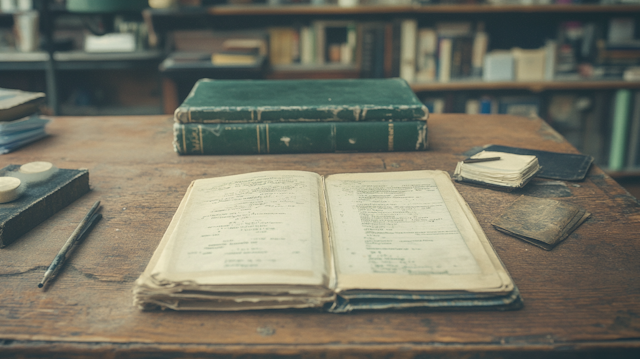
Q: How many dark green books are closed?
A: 2